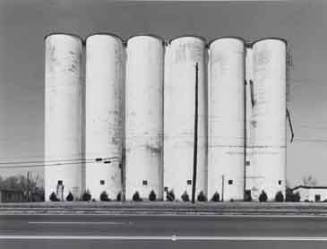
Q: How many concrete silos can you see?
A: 6